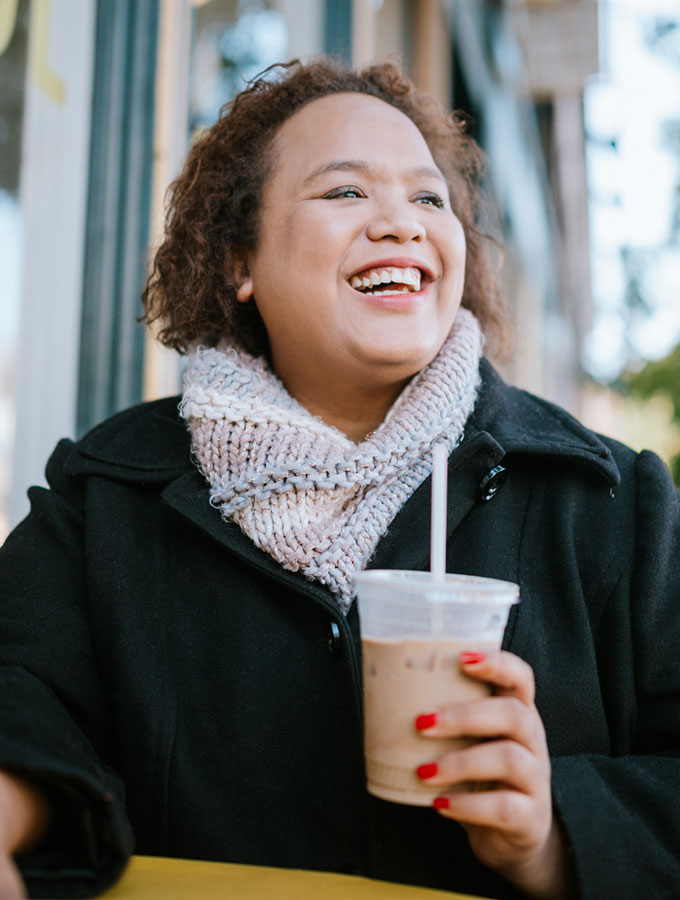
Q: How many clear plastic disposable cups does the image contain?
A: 1